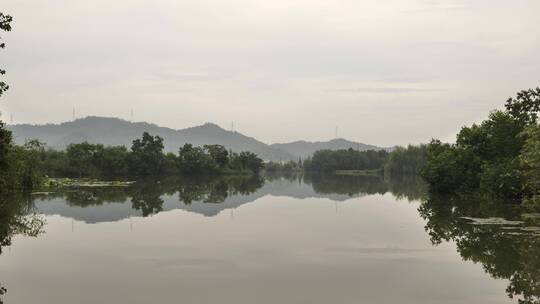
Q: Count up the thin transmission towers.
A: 5